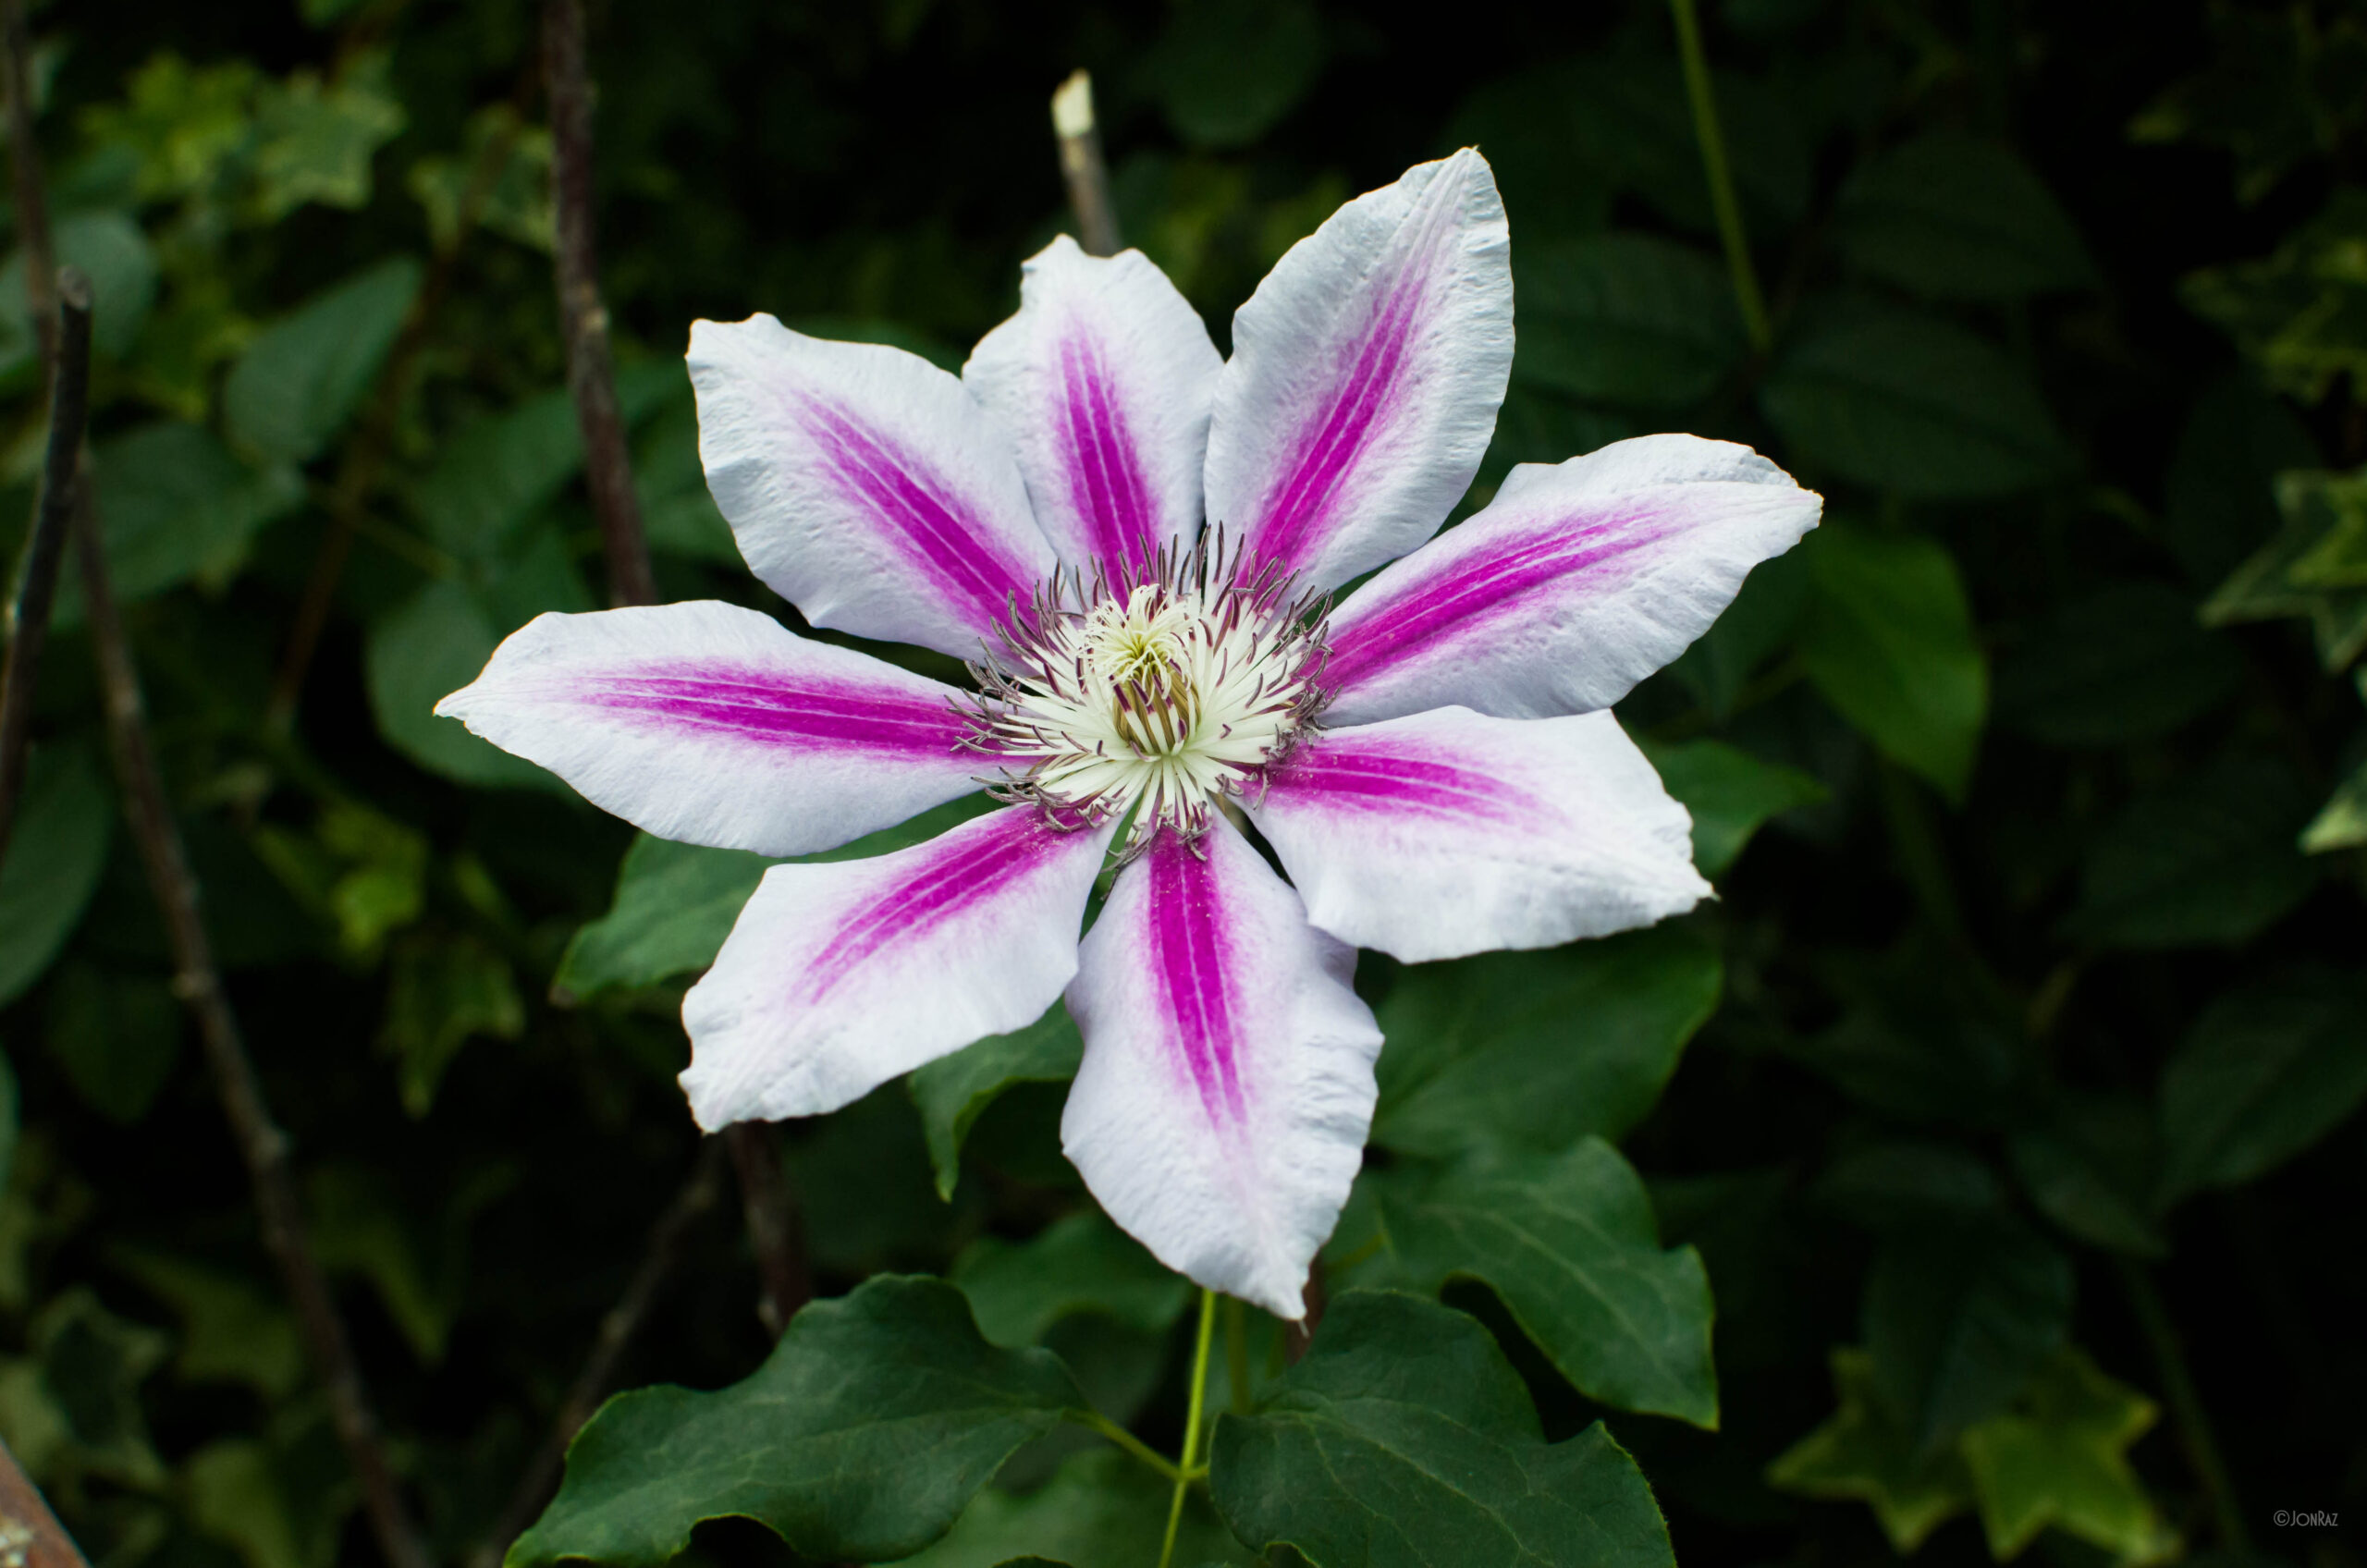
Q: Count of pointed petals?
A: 8